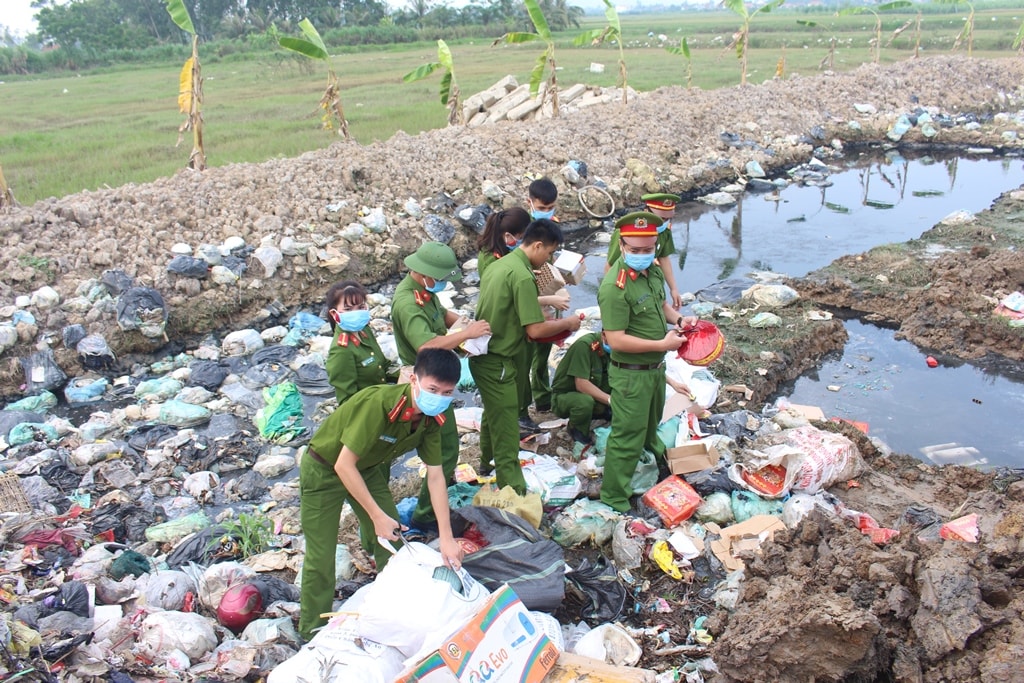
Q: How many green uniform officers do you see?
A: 9